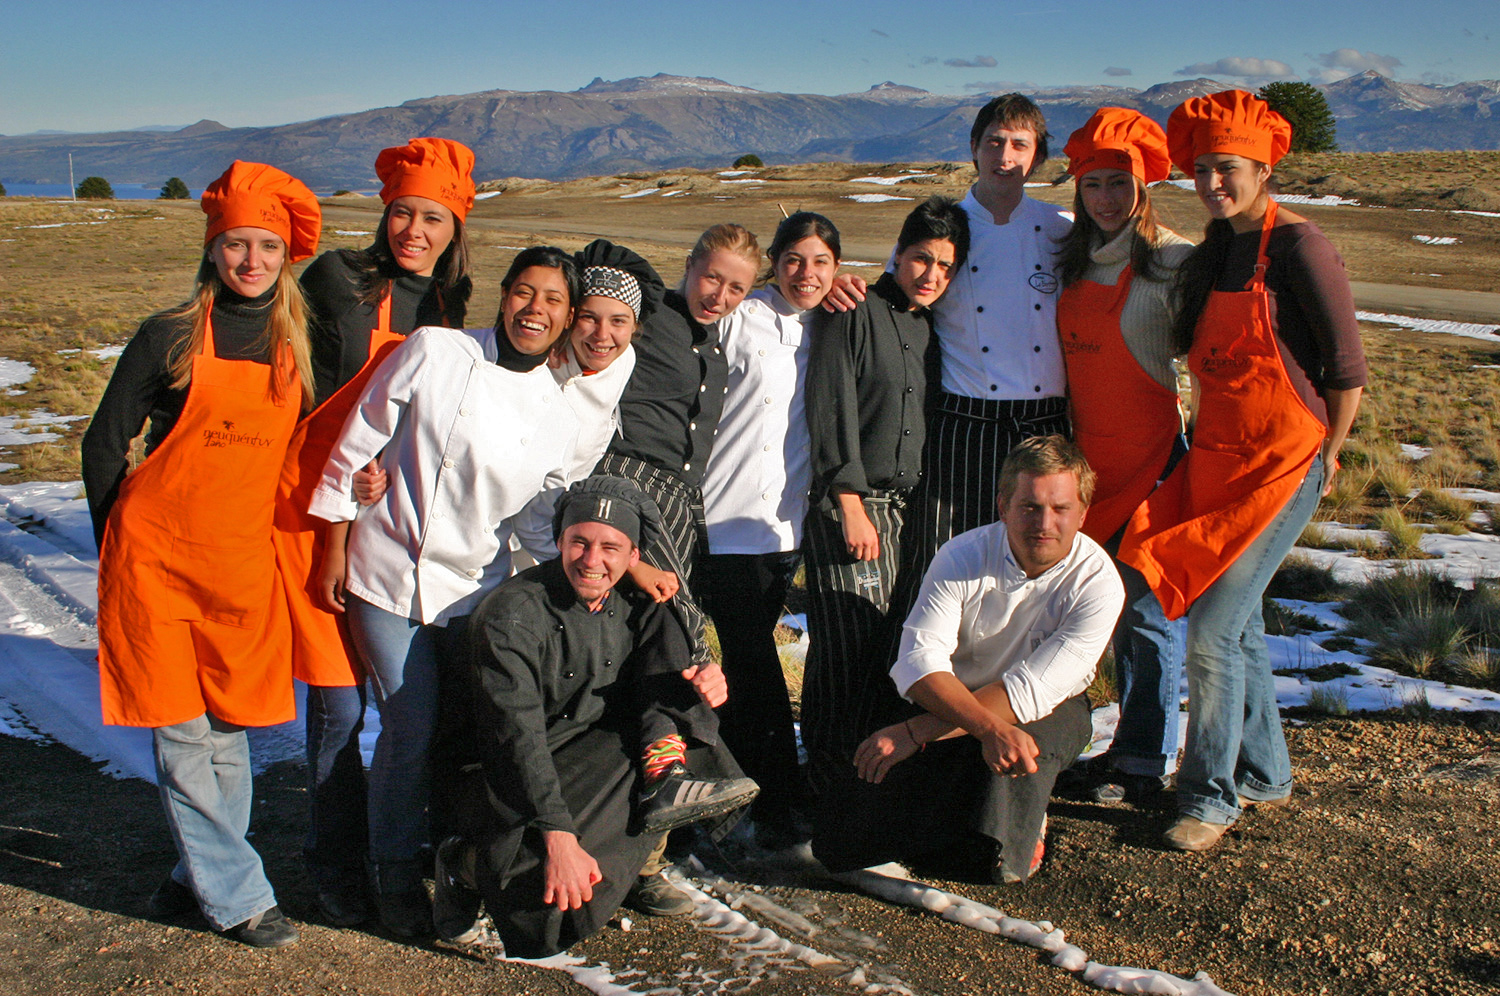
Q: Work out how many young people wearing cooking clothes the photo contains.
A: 12